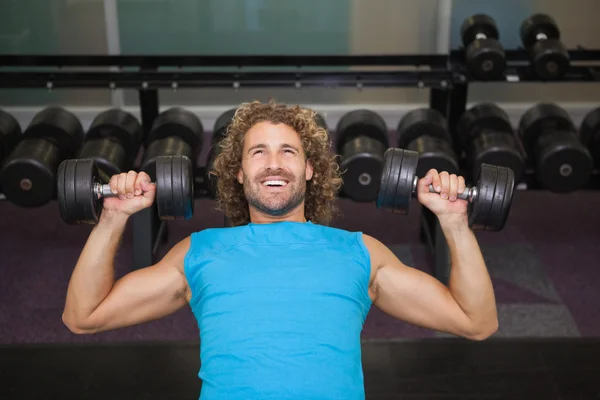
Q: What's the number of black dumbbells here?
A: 15